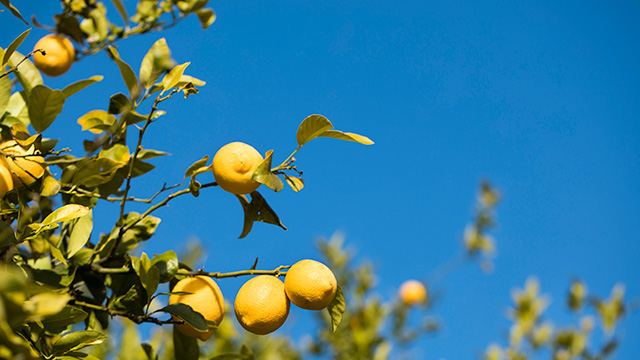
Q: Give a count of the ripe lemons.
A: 8